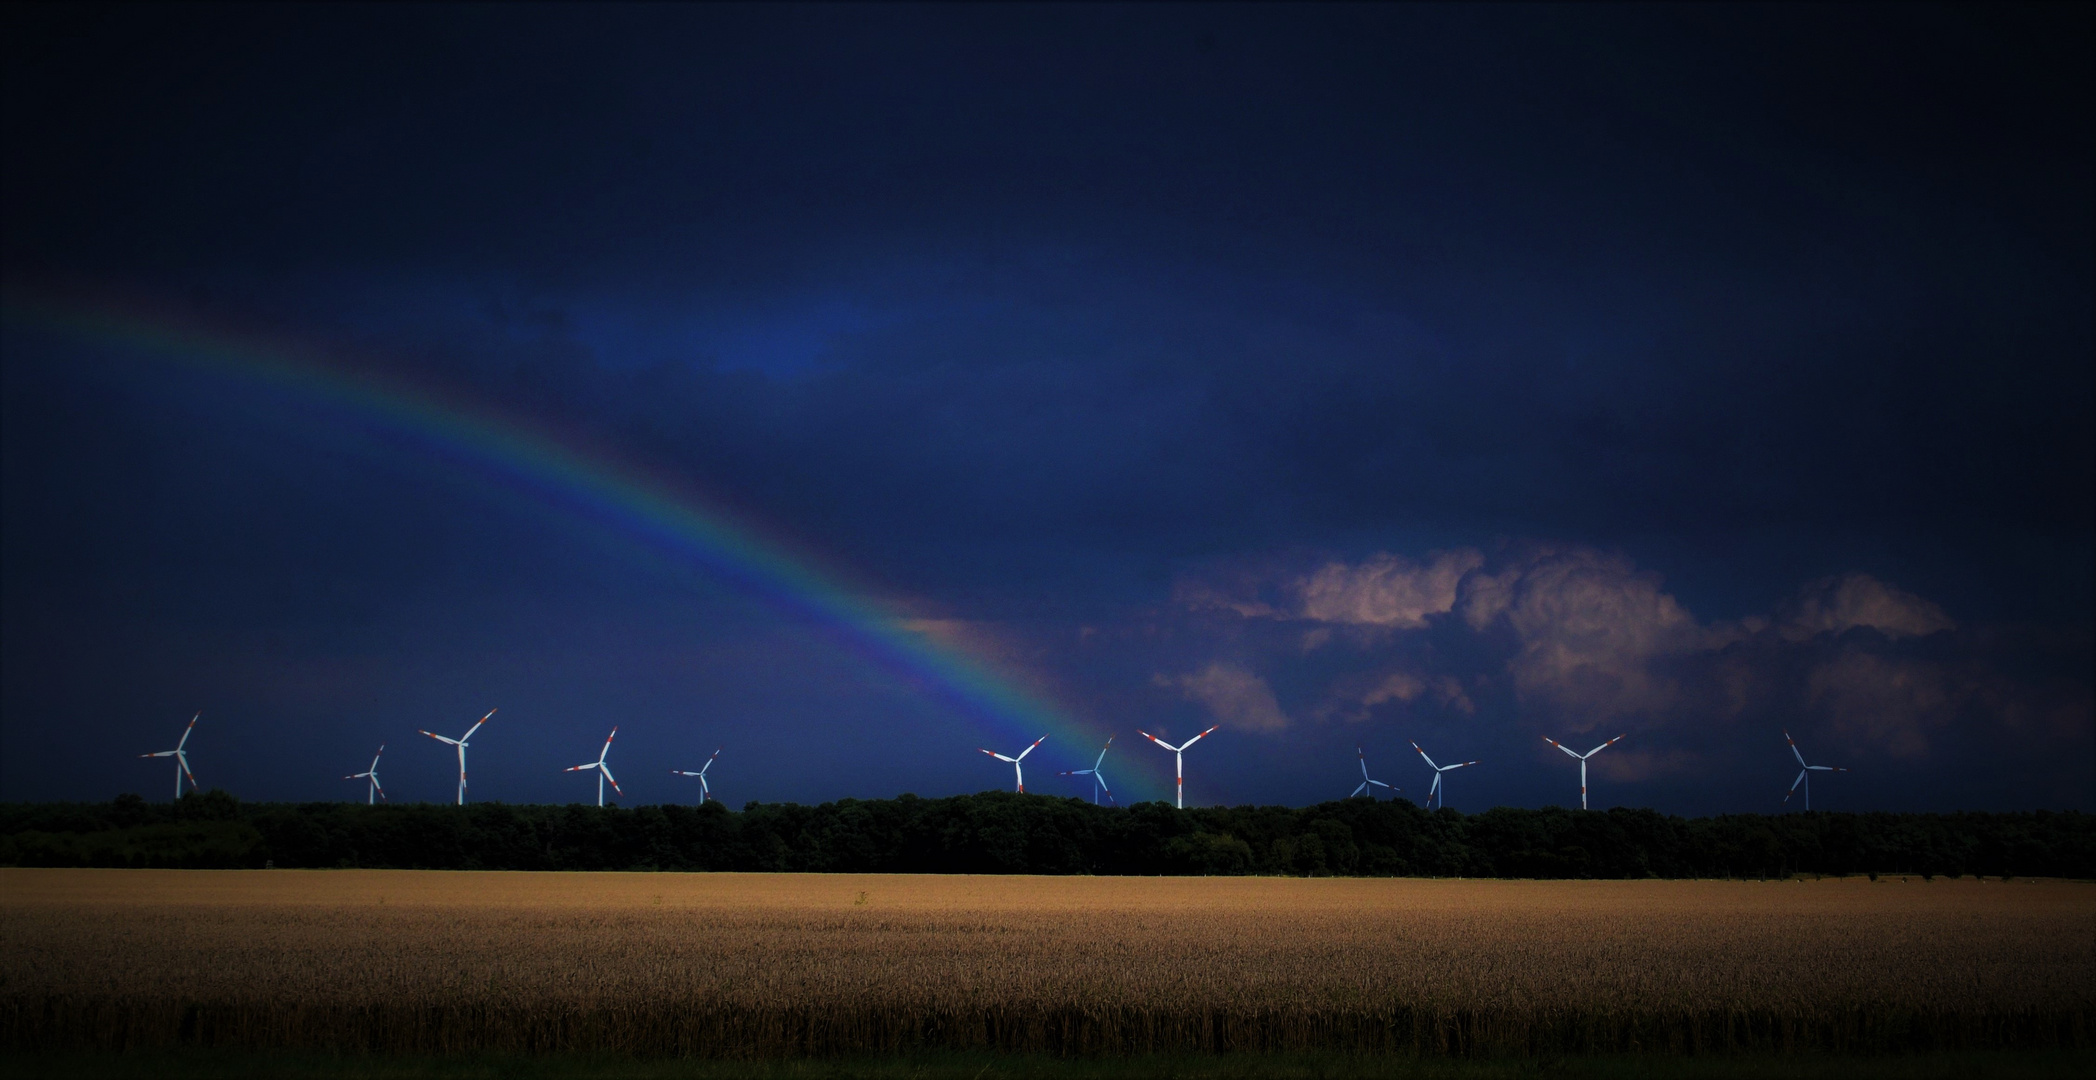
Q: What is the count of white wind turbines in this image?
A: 12